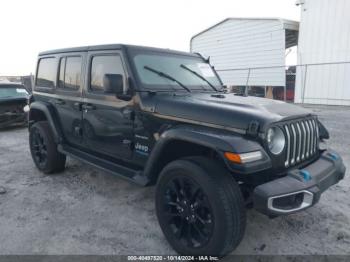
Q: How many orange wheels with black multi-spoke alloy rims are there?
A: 0